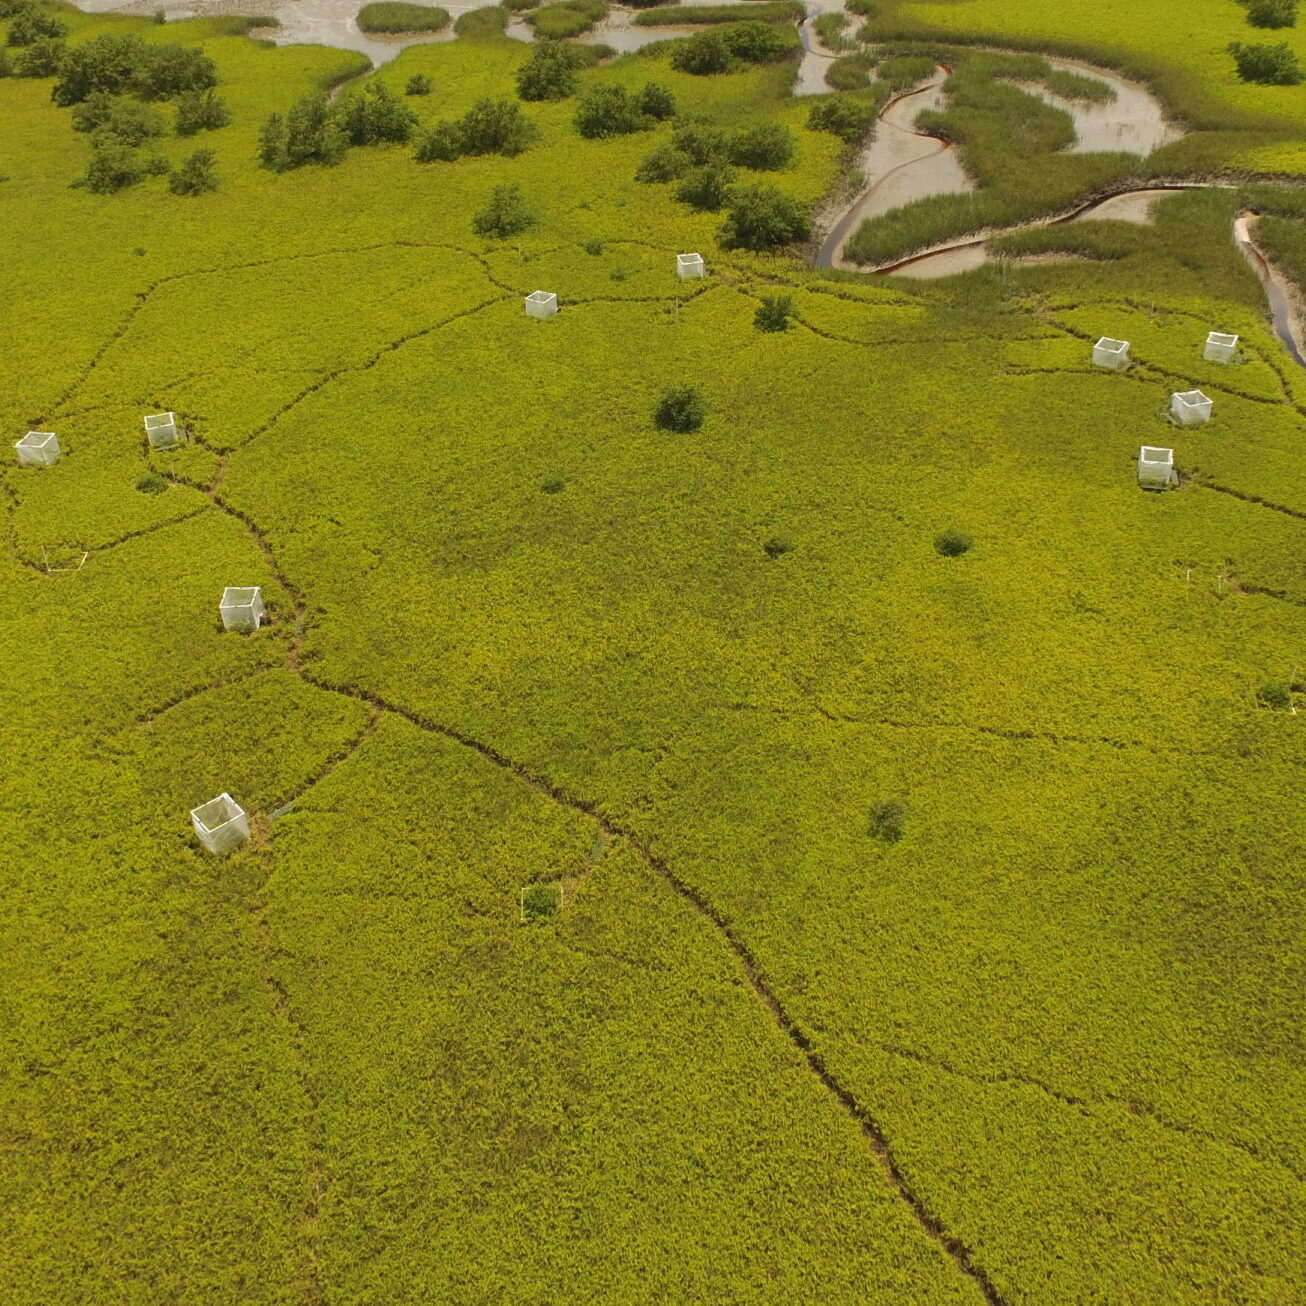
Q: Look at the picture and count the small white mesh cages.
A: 10